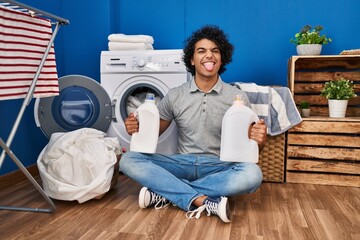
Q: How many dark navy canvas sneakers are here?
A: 2